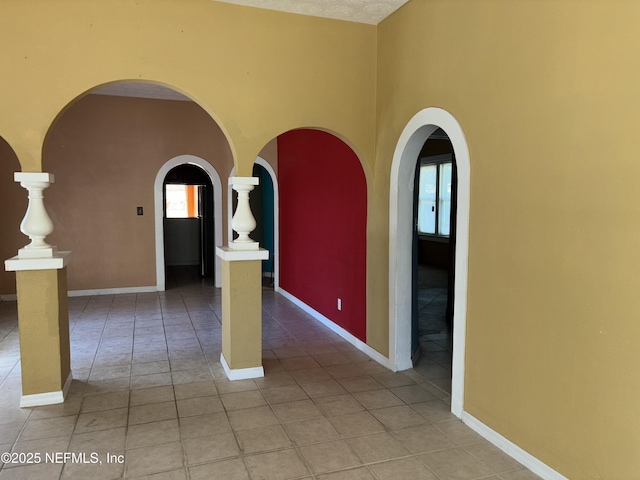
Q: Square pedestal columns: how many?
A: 2